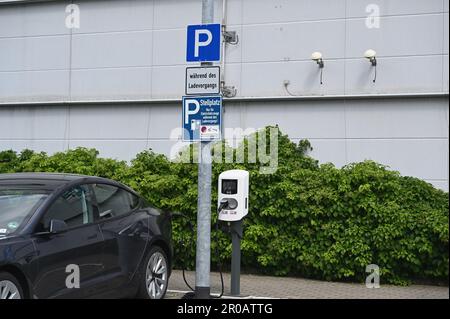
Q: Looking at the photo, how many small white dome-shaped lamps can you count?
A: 2